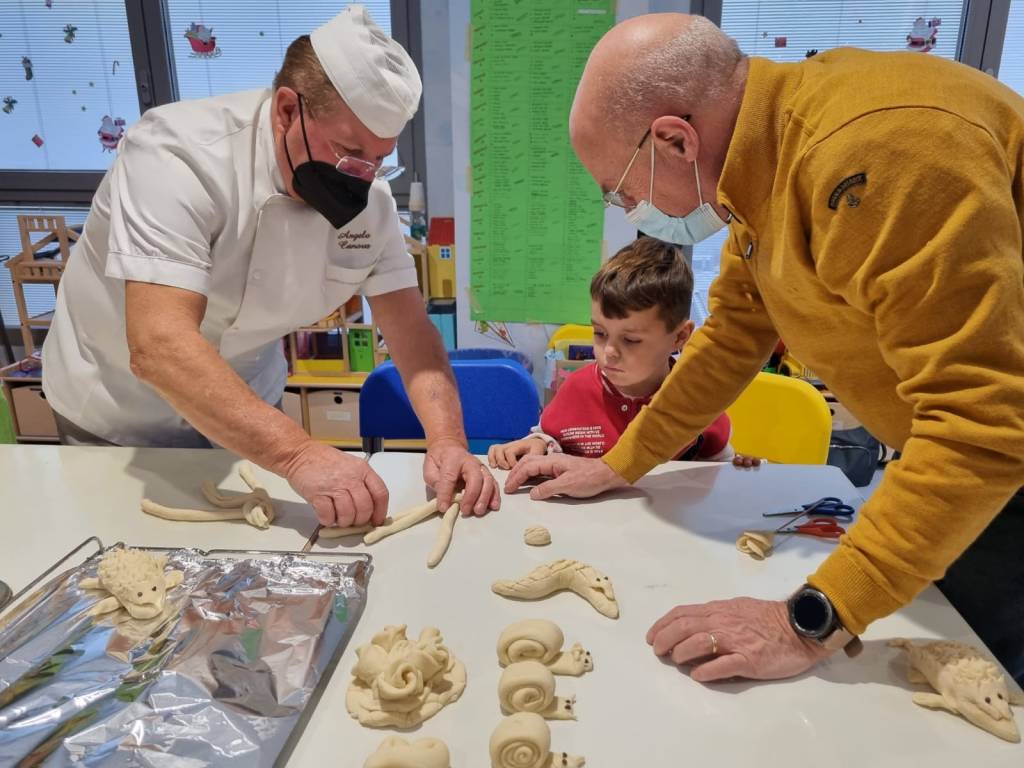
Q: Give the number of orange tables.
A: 0